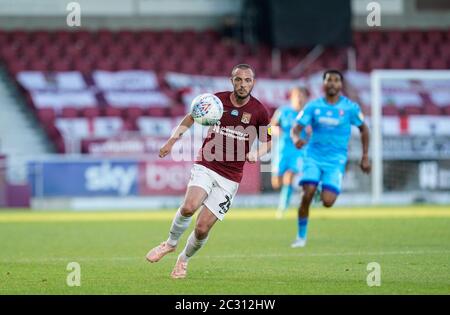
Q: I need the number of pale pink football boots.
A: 2